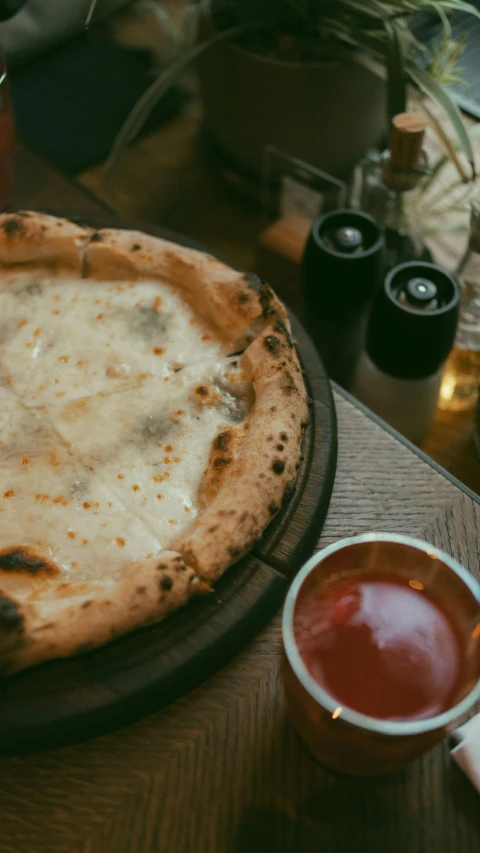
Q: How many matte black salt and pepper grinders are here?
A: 2